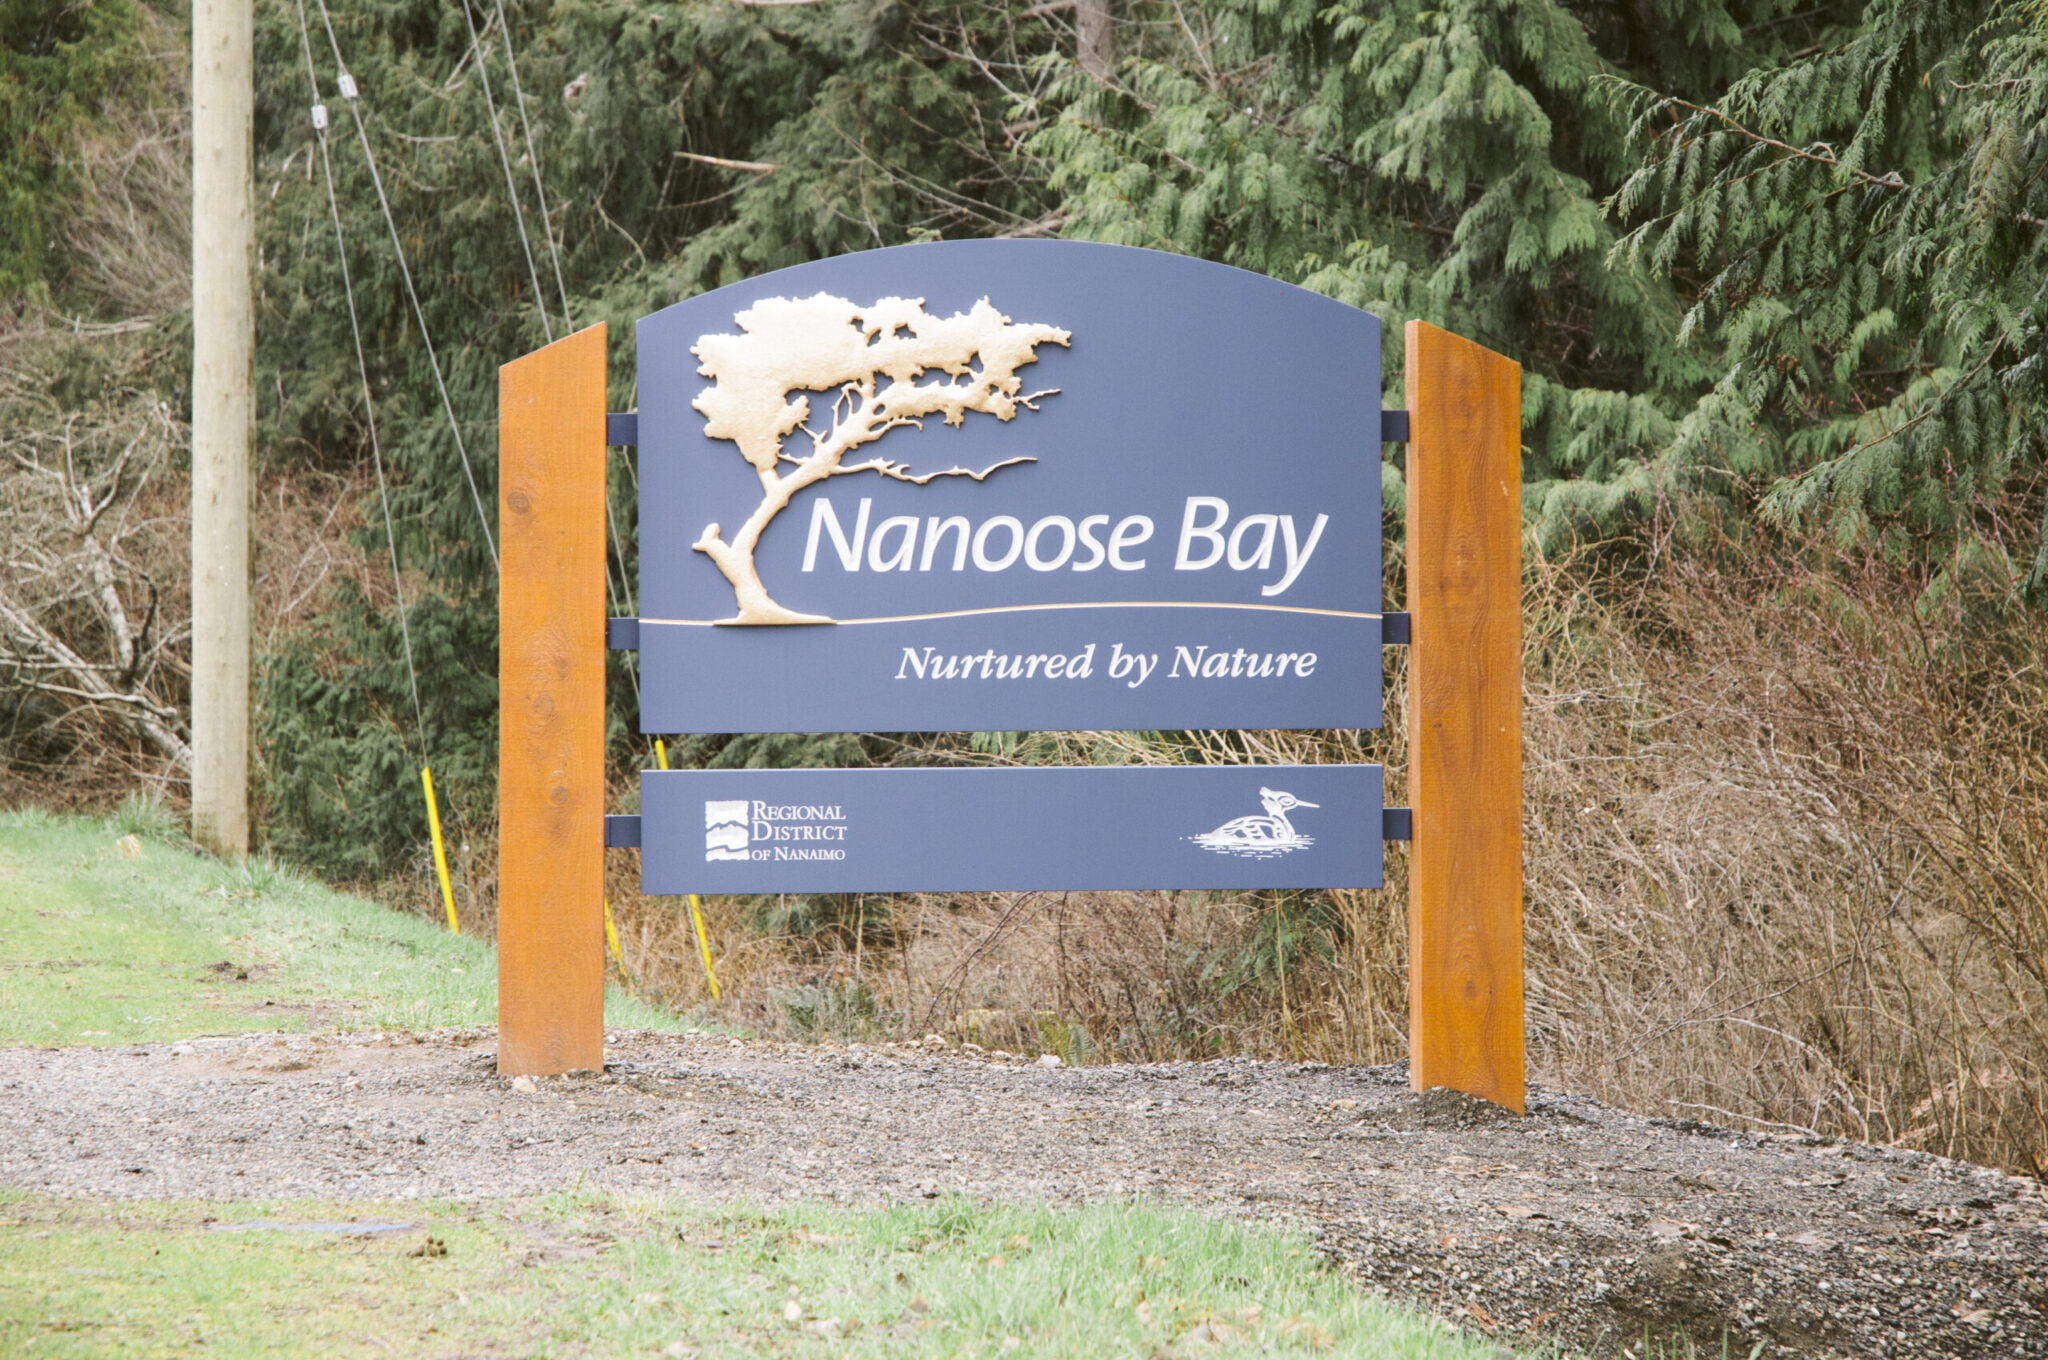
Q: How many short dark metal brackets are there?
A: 6